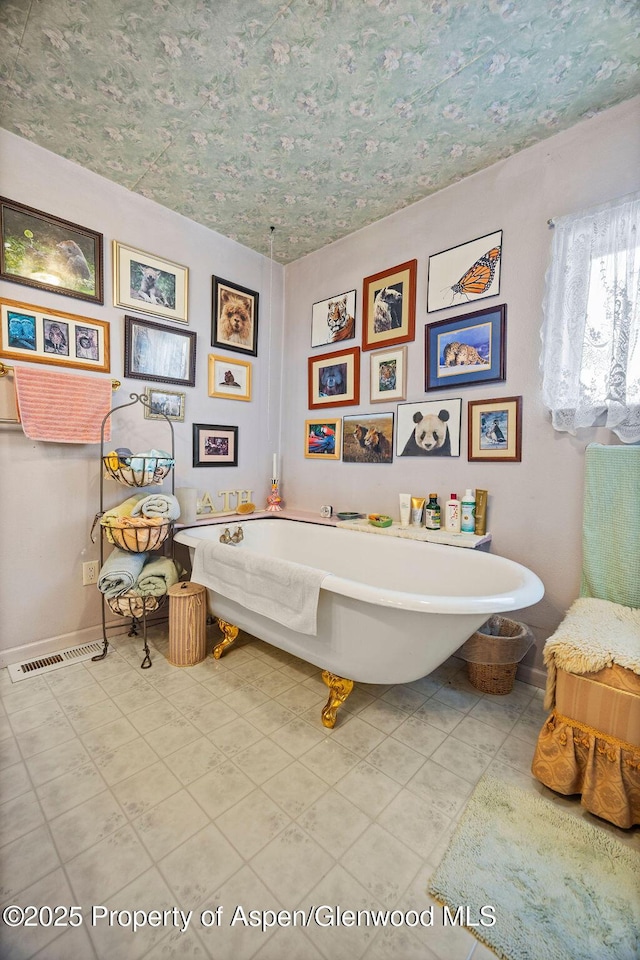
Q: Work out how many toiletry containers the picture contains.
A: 6